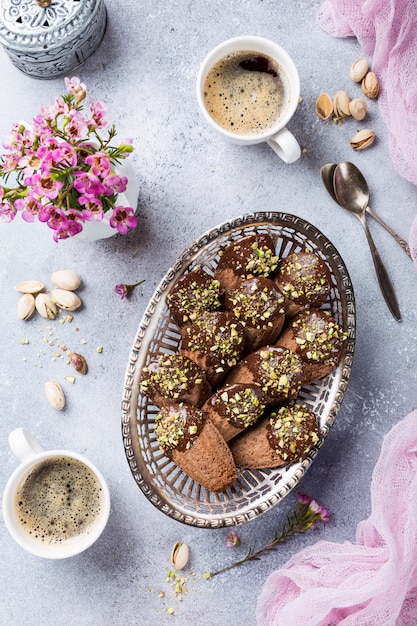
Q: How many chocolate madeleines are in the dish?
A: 11